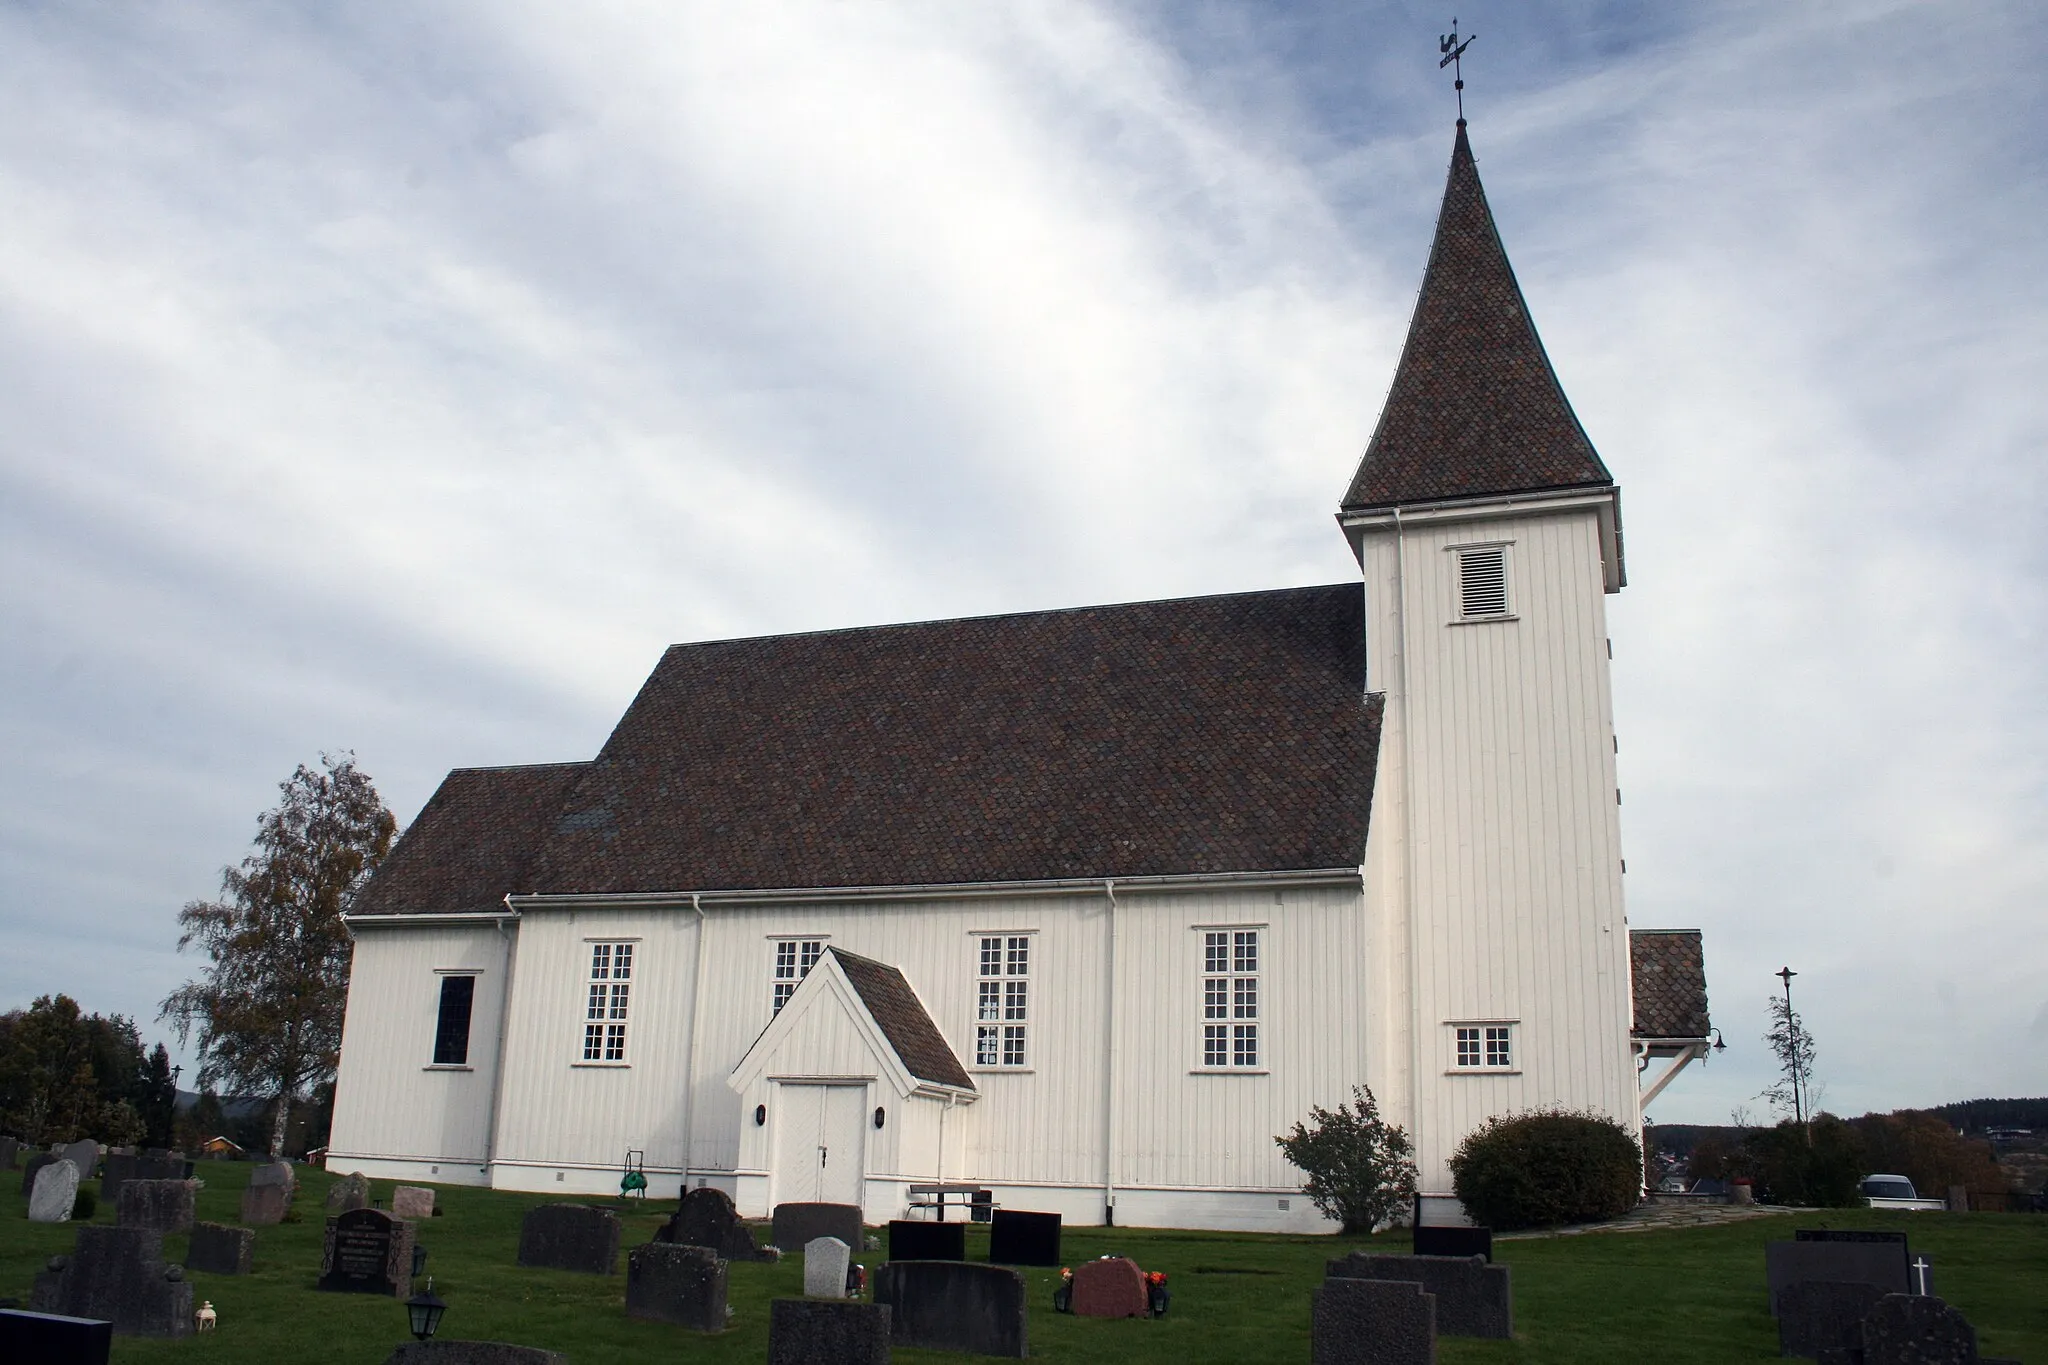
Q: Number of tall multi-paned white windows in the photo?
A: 4